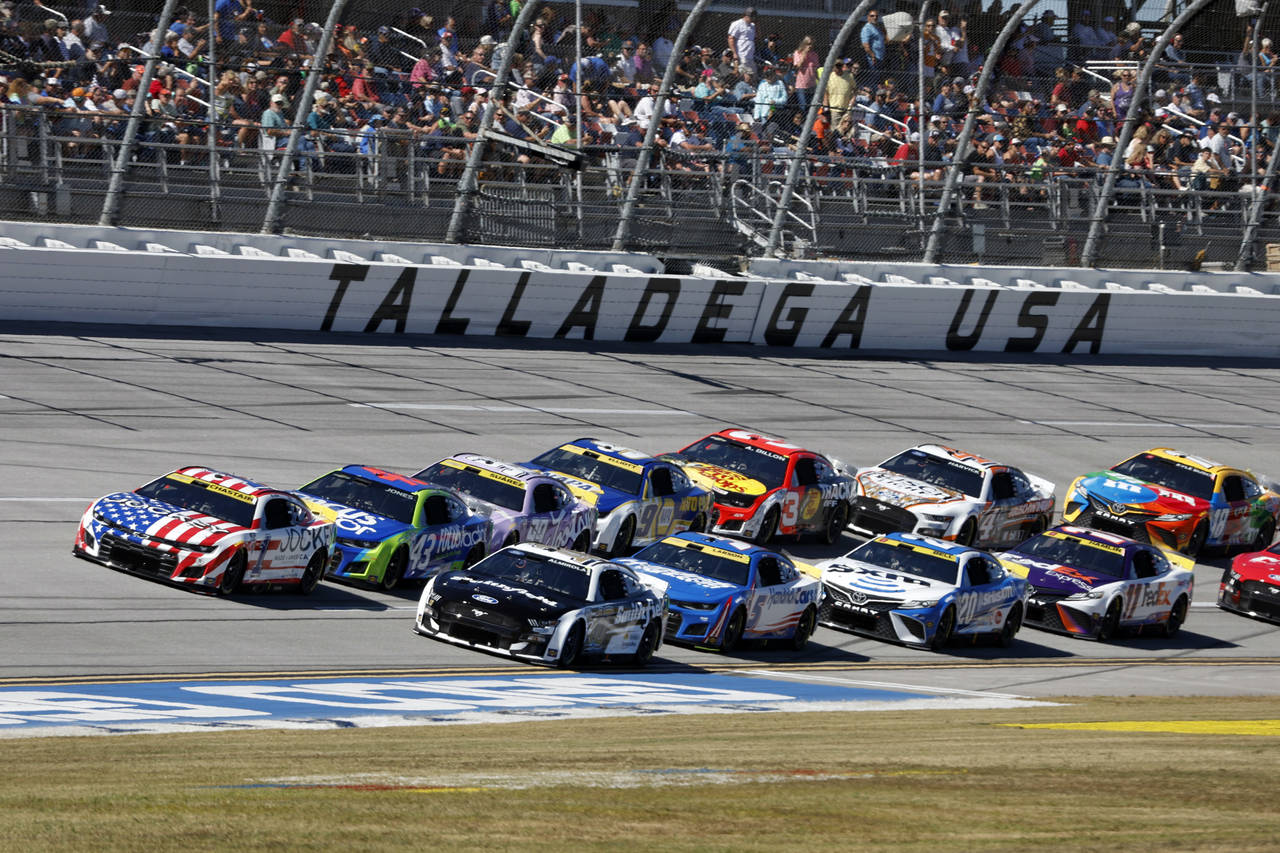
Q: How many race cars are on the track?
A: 12